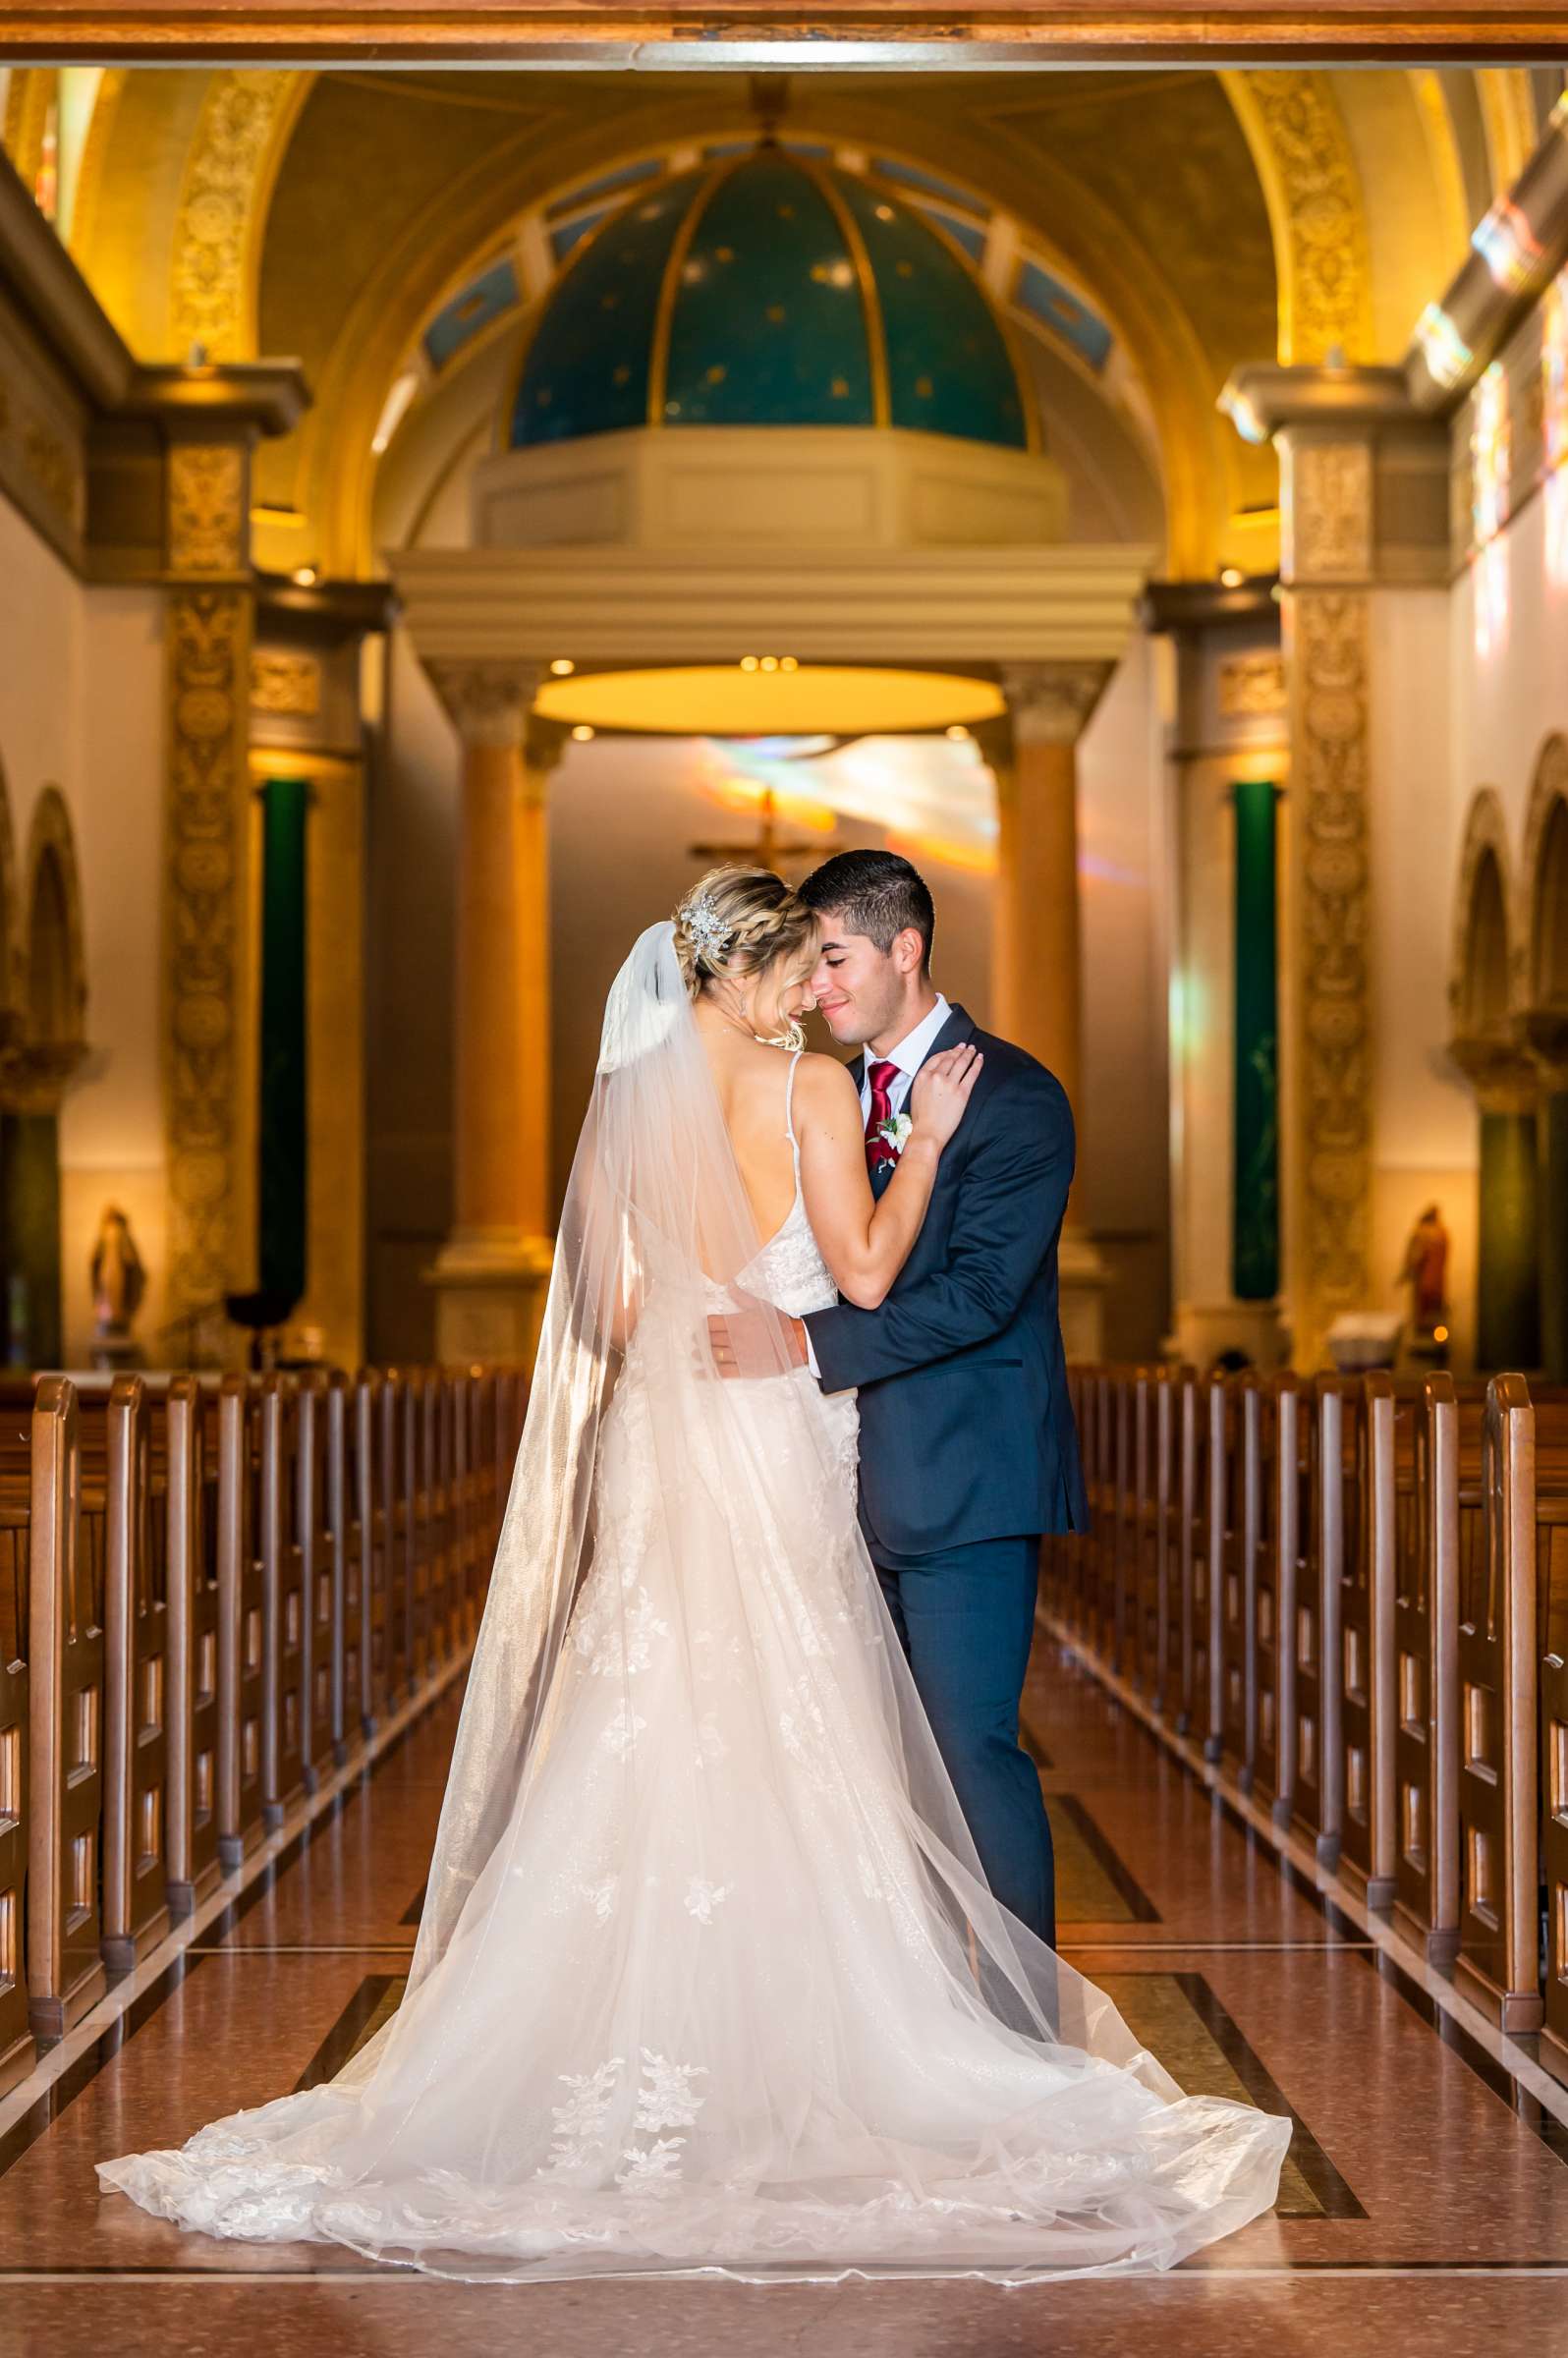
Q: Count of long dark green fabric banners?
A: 2